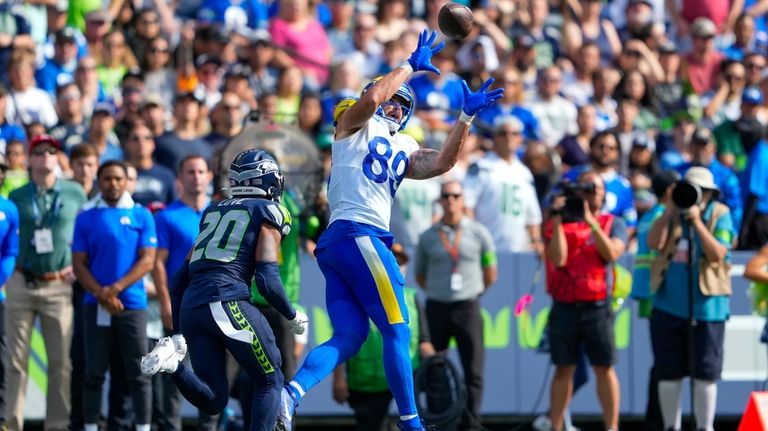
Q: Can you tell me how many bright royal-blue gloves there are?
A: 2